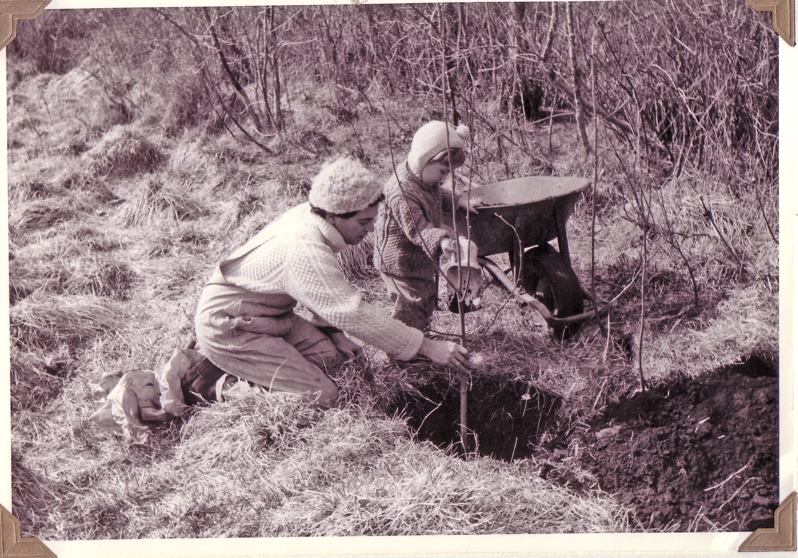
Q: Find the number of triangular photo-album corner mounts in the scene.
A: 4